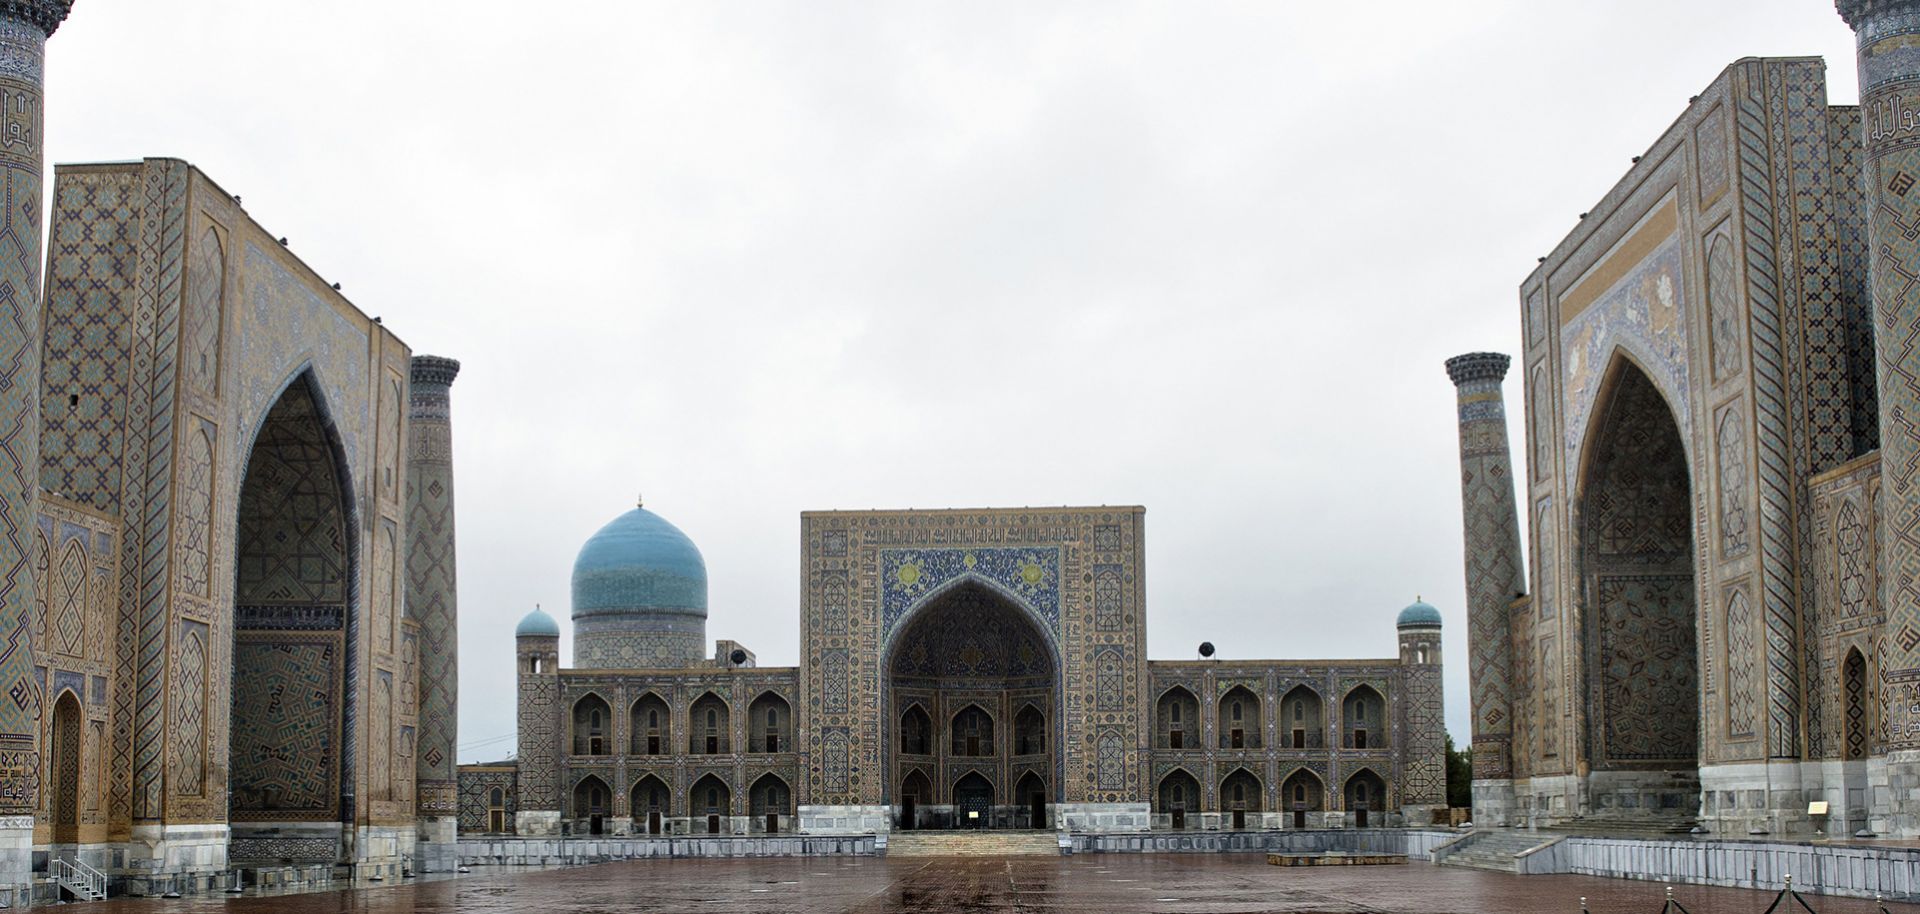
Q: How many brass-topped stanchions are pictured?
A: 4